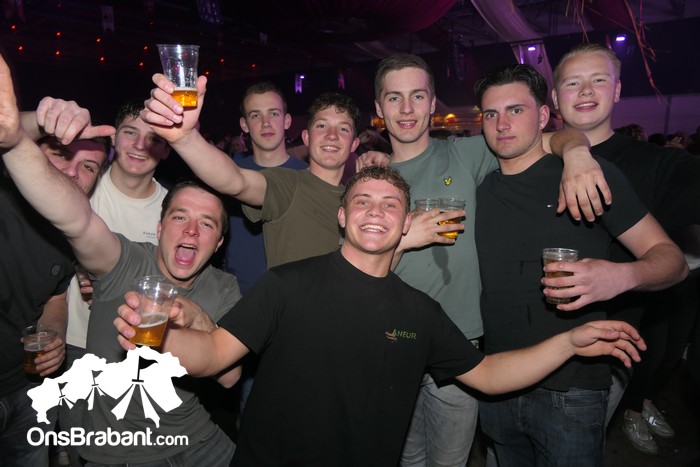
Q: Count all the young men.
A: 9